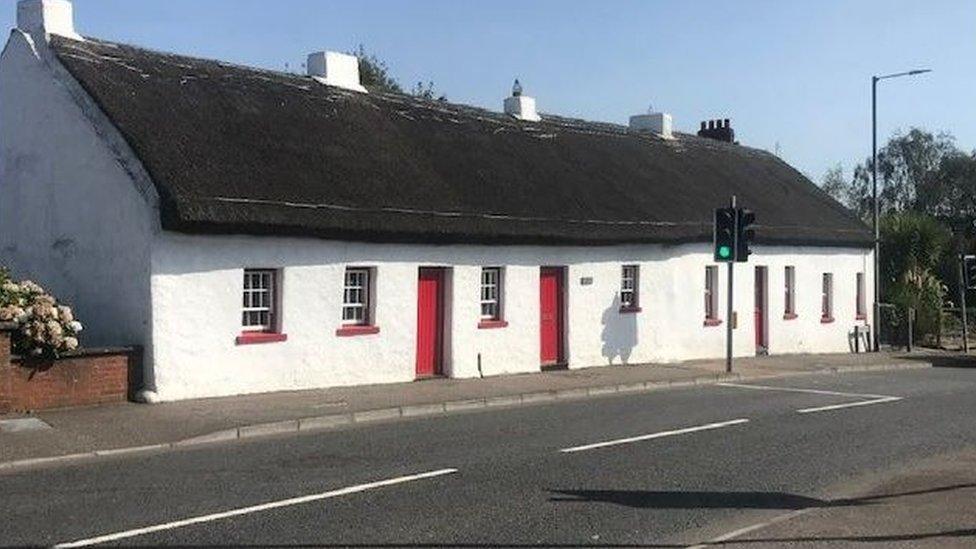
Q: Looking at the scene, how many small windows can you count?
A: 8